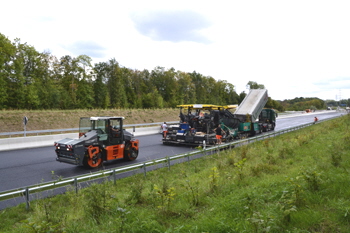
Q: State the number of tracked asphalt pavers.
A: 1